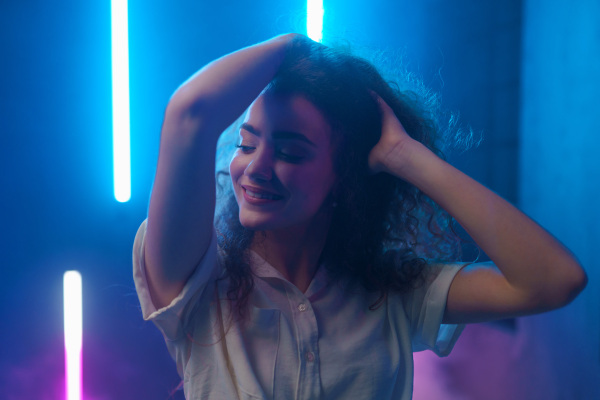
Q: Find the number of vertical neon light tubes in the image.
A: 3